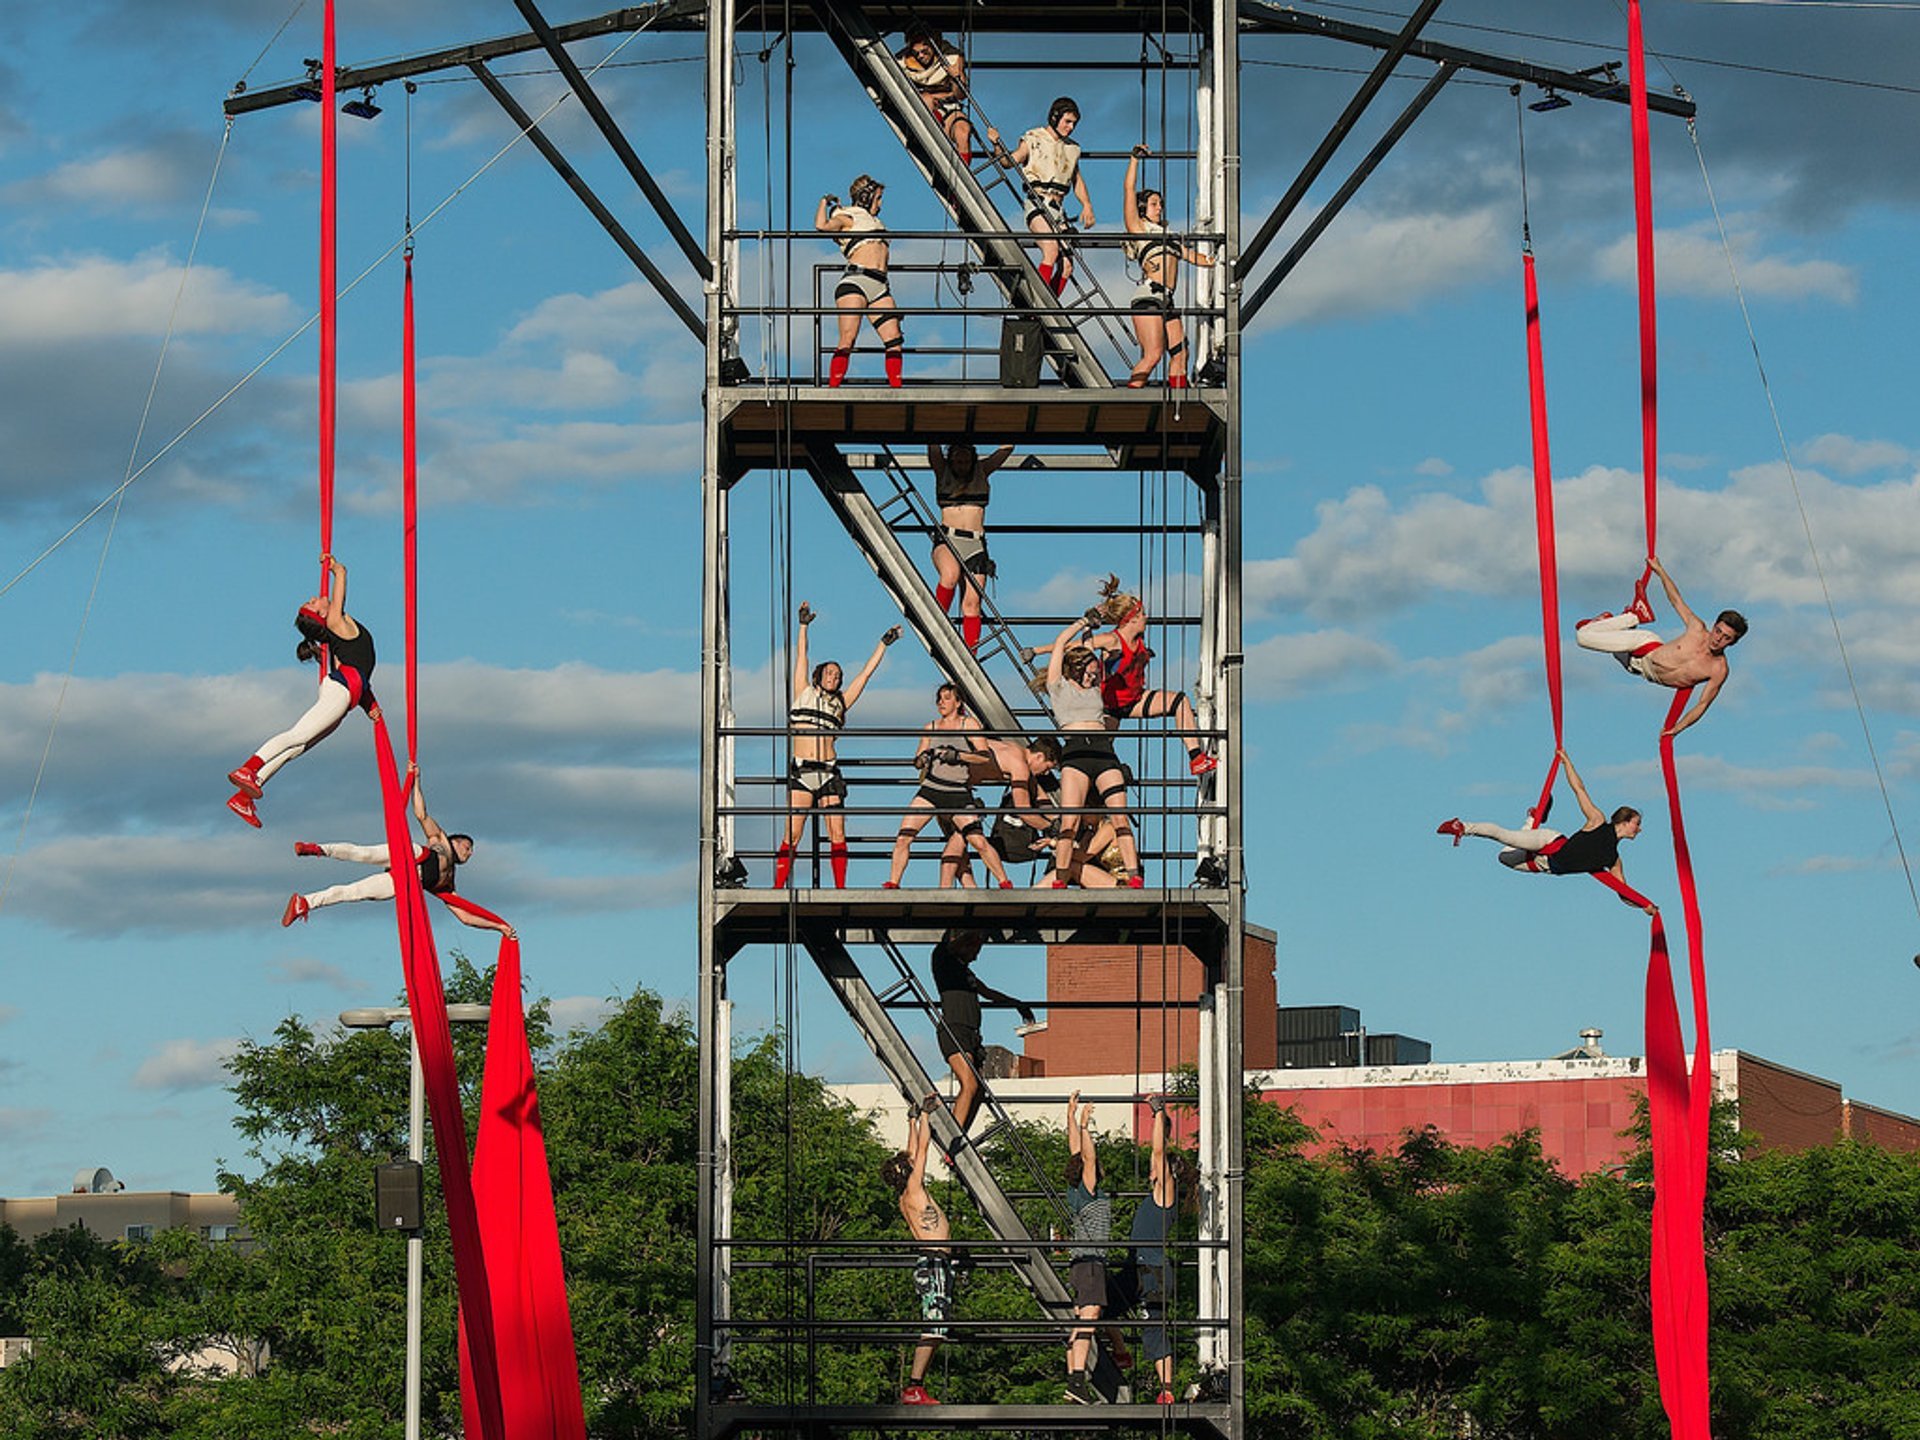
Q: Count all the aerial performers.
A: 4